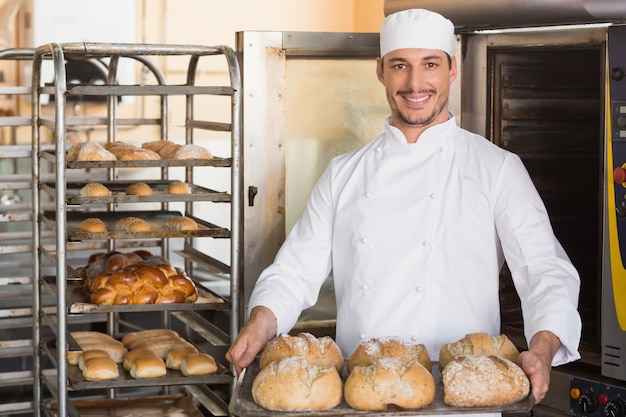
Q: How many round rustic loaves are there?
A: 6